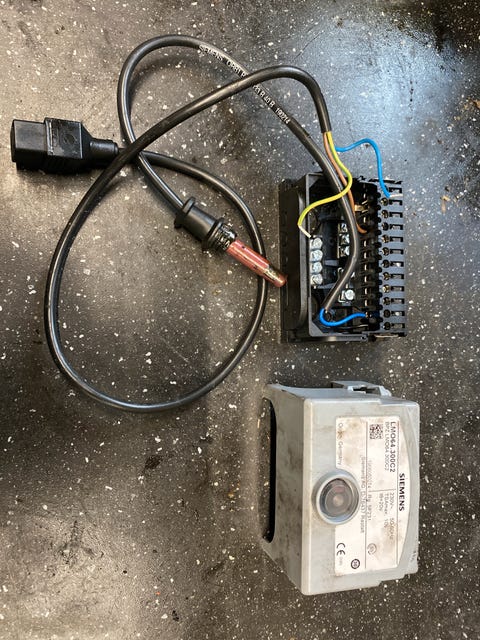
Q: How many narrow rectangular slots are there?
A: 12